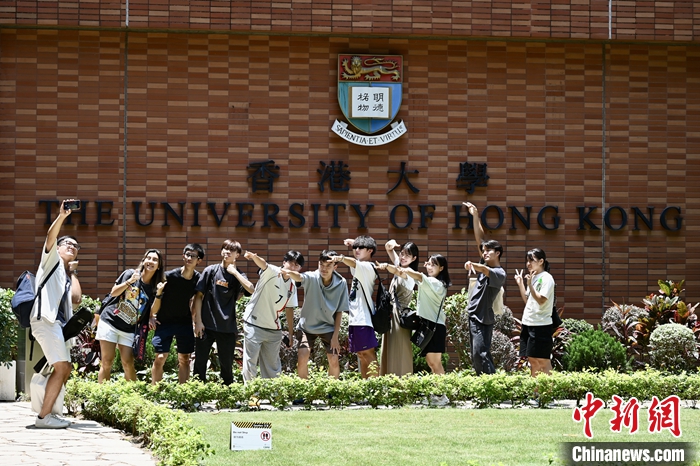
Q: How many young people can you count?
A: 11